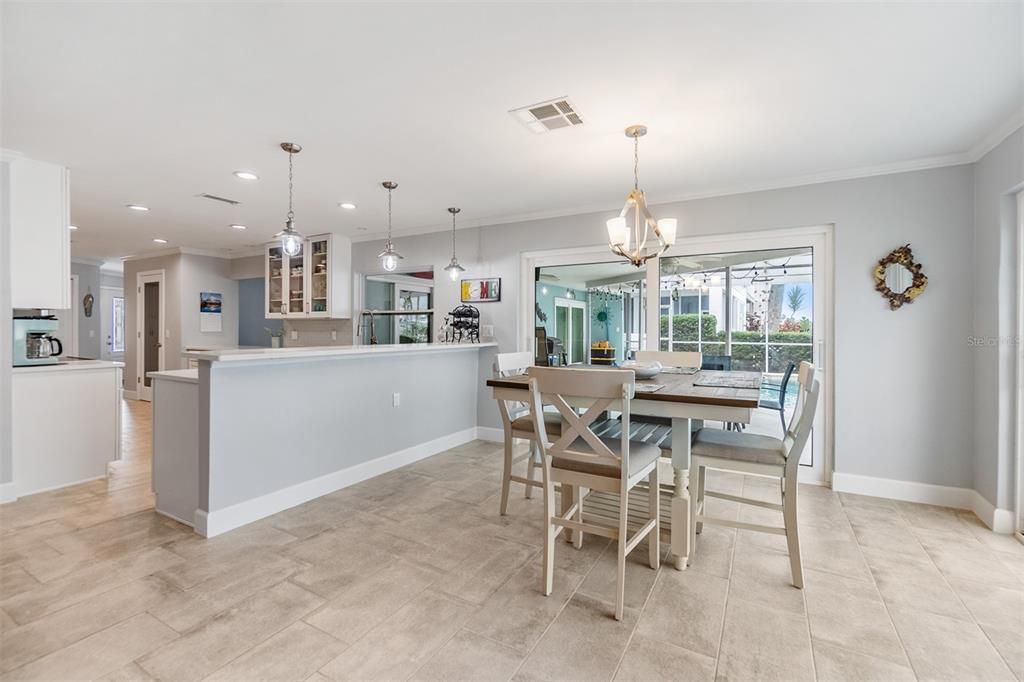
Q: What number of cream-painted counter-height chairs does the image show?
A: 4